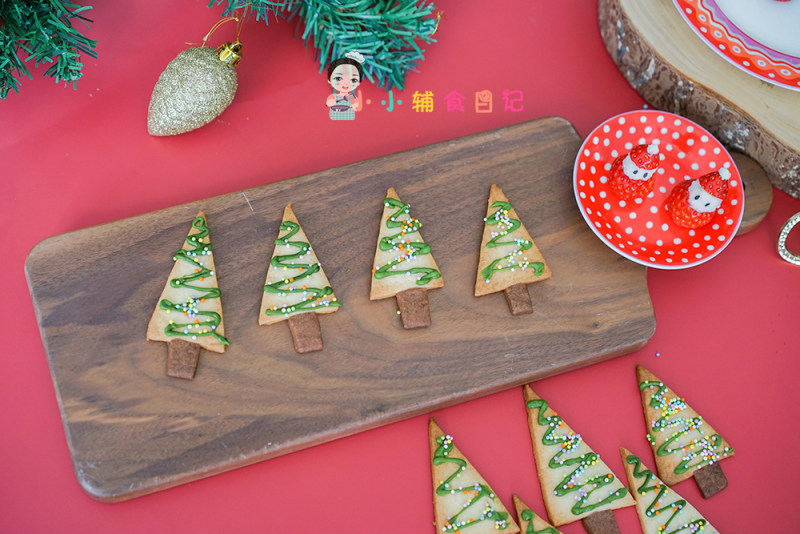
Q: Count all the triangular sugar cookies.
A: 9